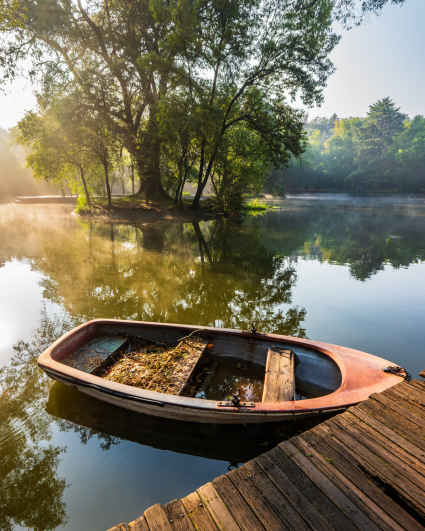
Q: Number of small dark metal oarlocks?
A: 2